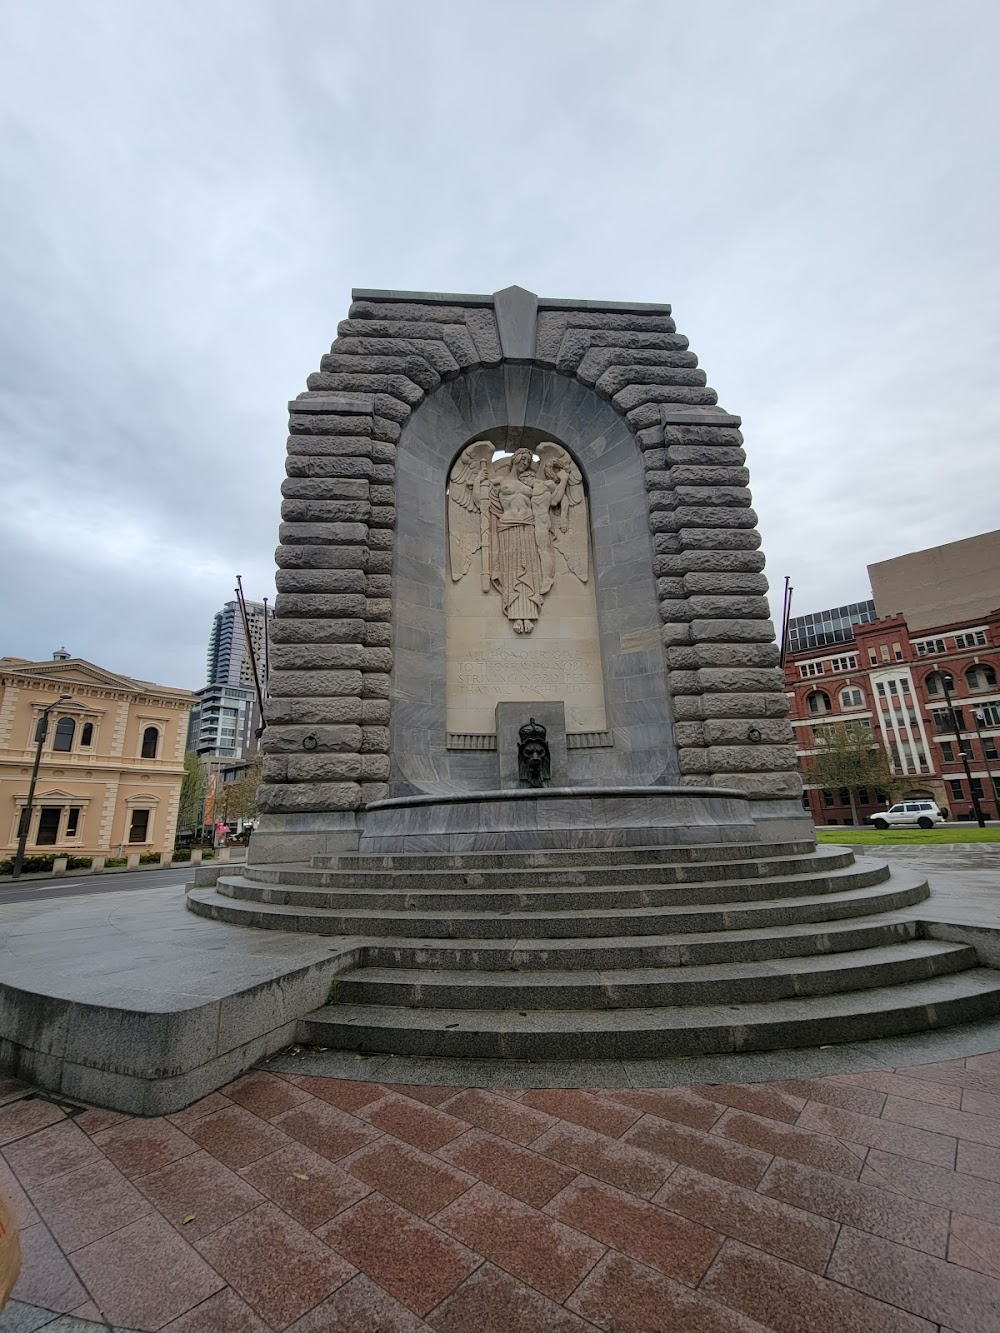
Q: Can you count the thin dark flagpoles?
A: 5